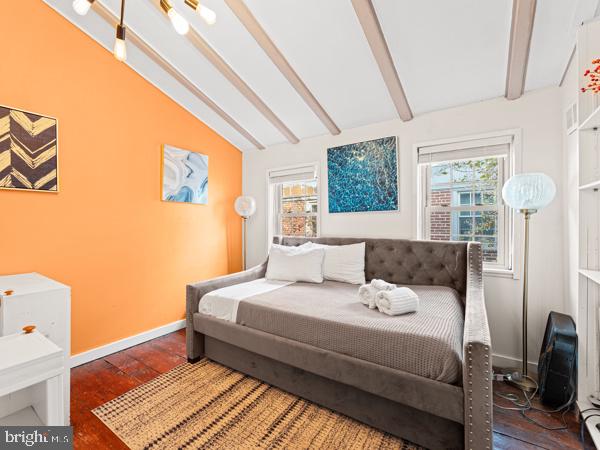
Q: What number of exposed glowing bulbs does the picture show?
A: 4